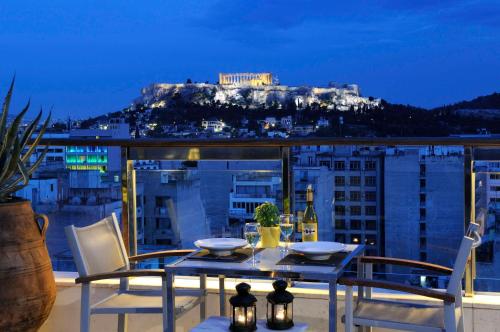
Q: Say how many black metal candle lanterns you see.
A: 2